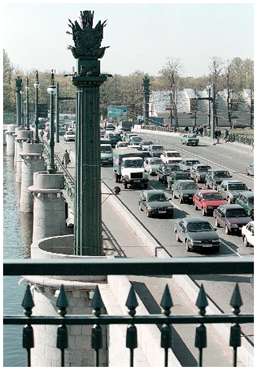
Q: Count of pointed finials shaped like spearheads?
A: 7